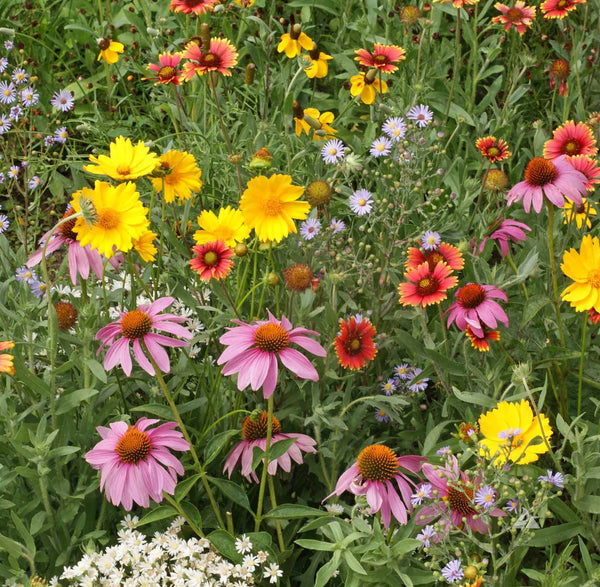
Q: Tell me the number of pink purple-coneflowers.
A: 10